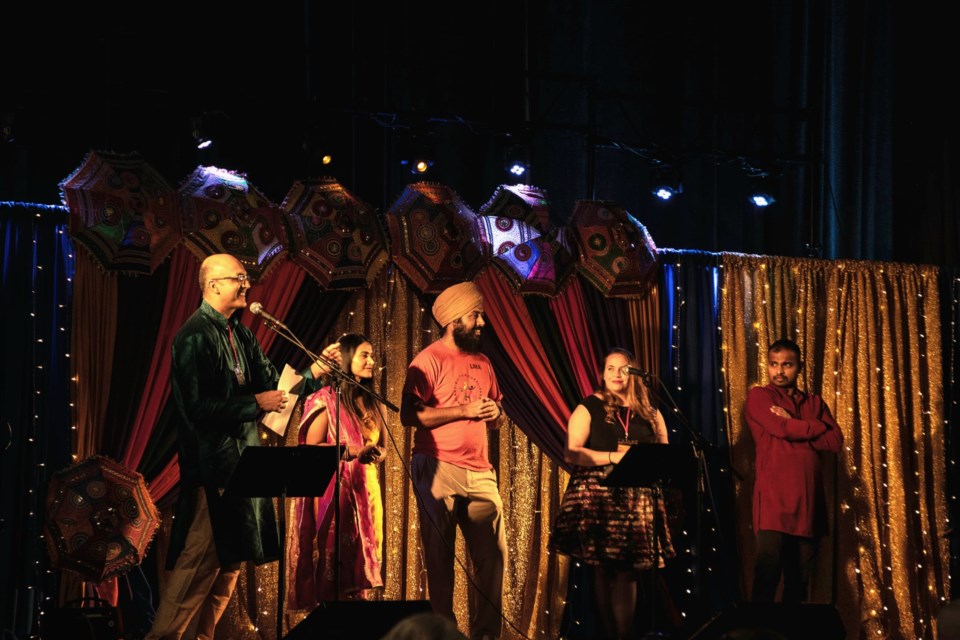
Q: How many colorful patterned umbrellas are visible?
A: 7